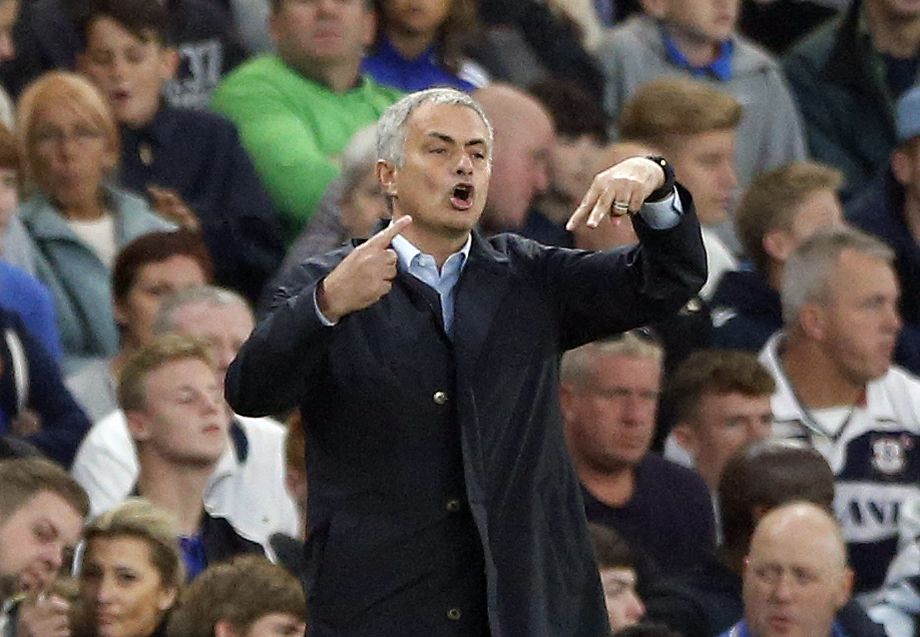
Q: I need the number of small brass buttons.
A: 3